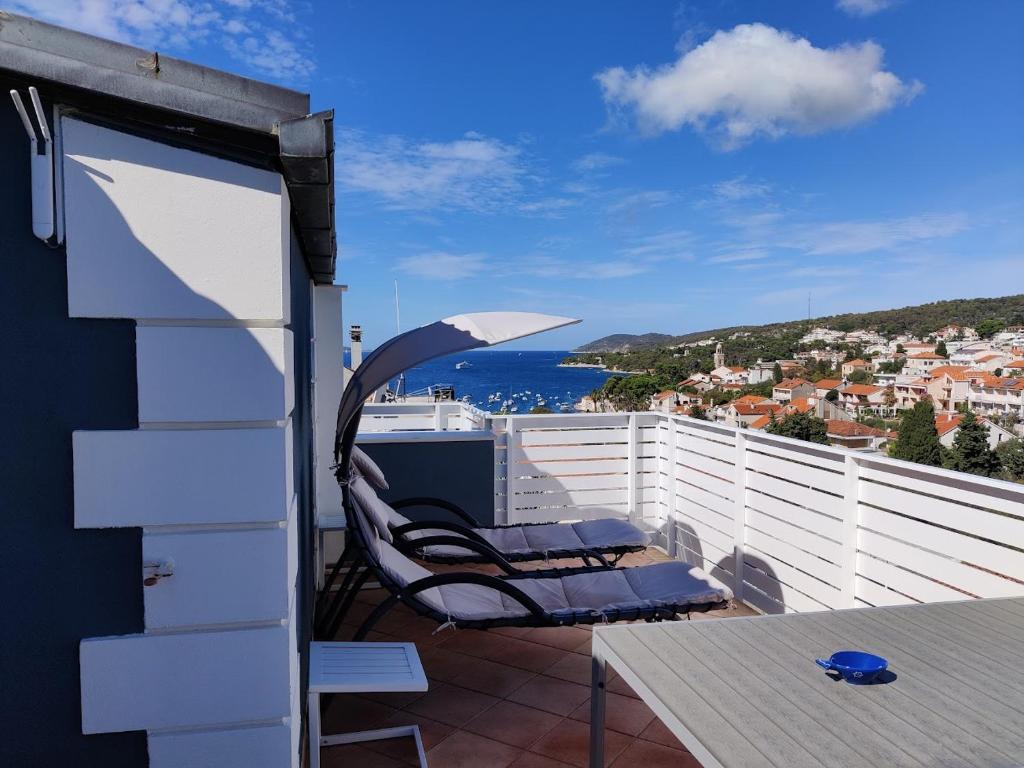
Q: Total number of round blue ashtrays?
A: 1